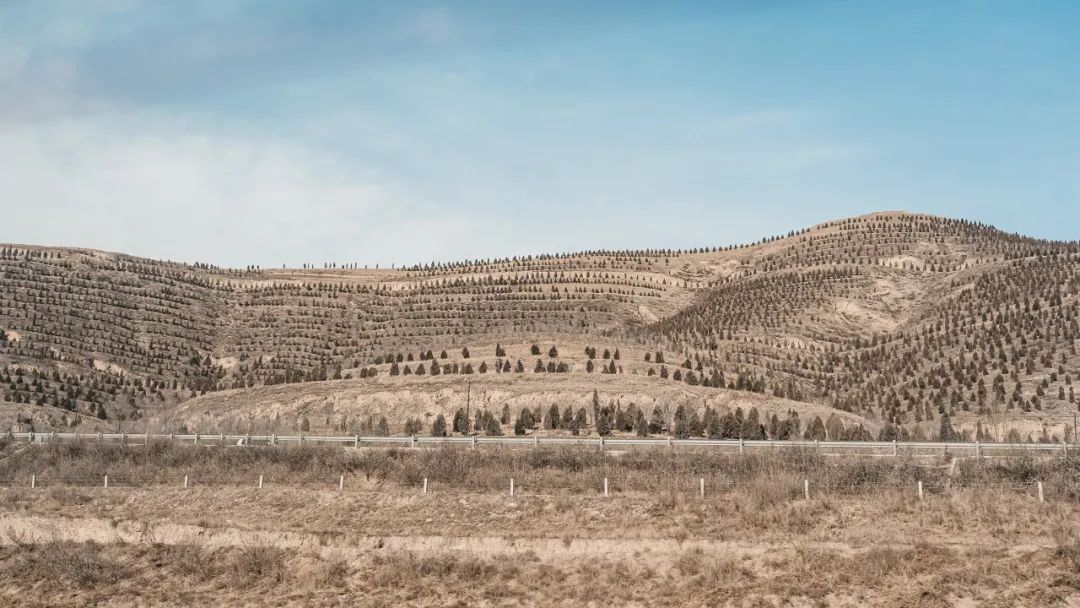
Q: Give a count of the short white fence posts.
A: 12